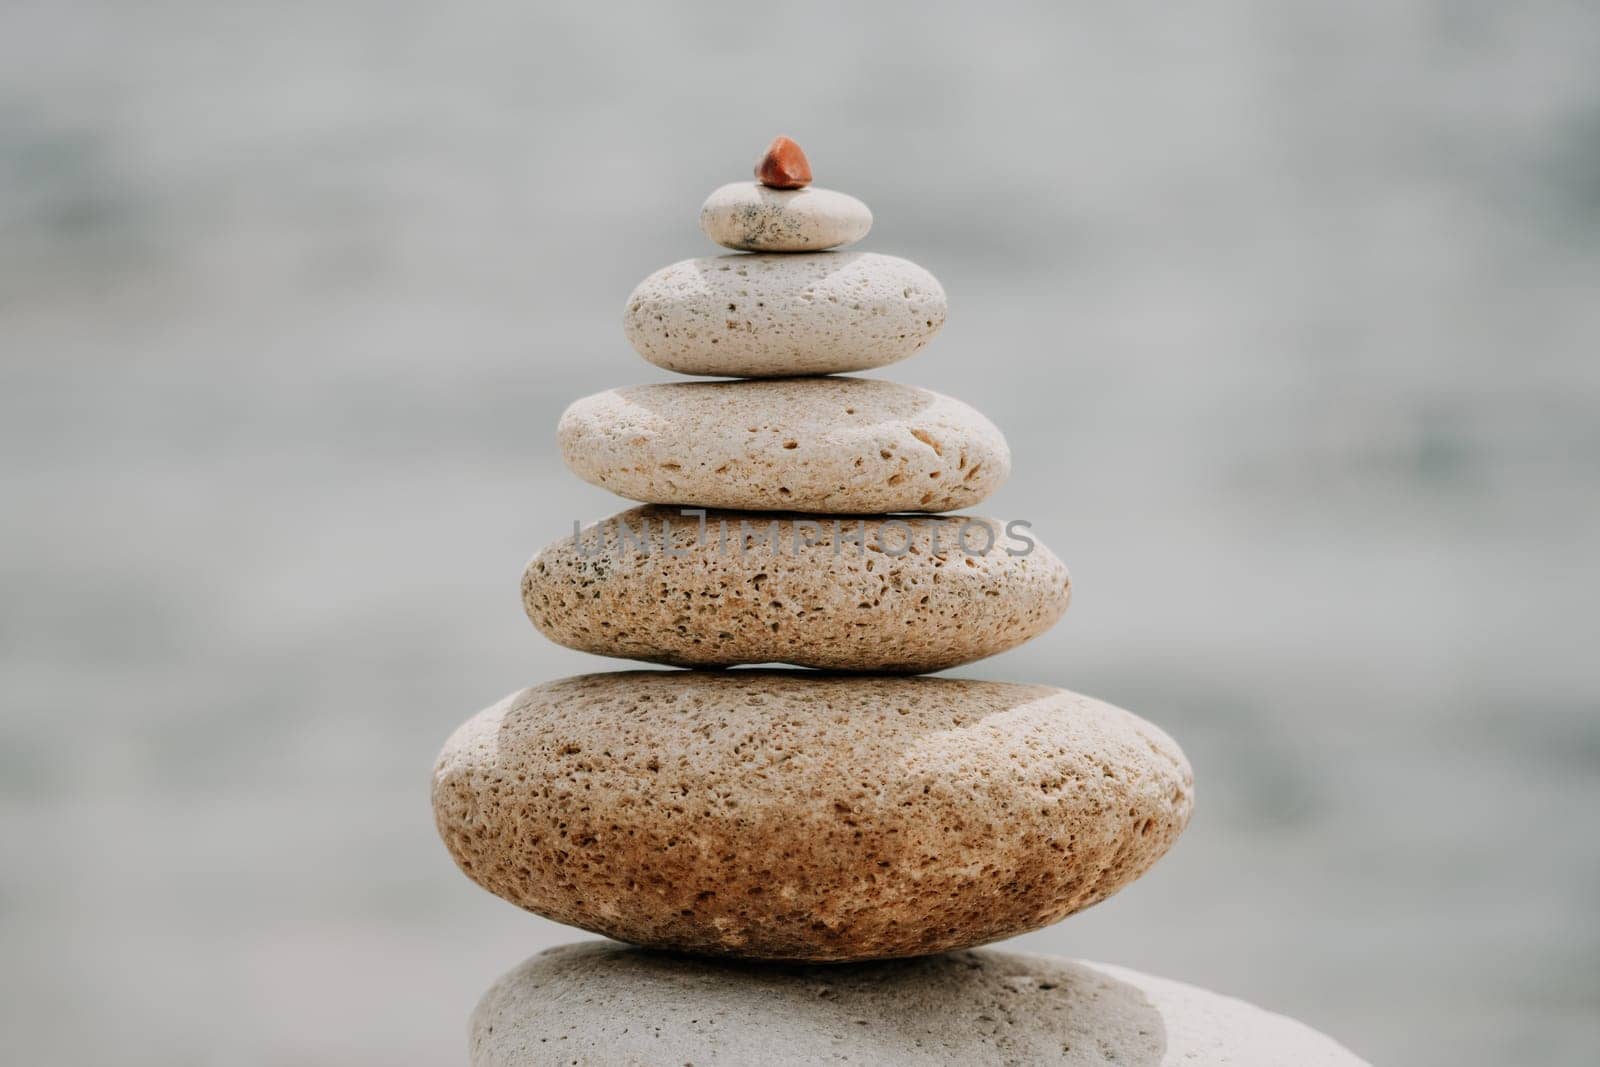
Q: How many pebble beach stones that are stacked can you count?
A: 7